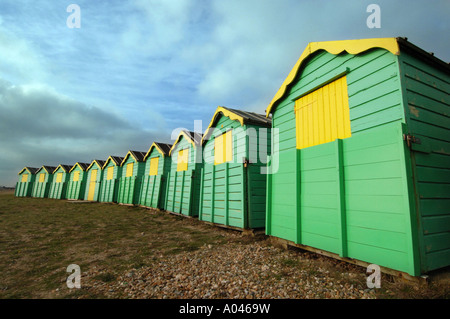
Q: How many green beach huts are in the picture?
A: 11